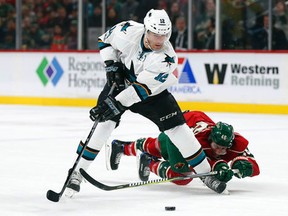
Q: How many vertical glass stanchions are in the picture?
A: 6